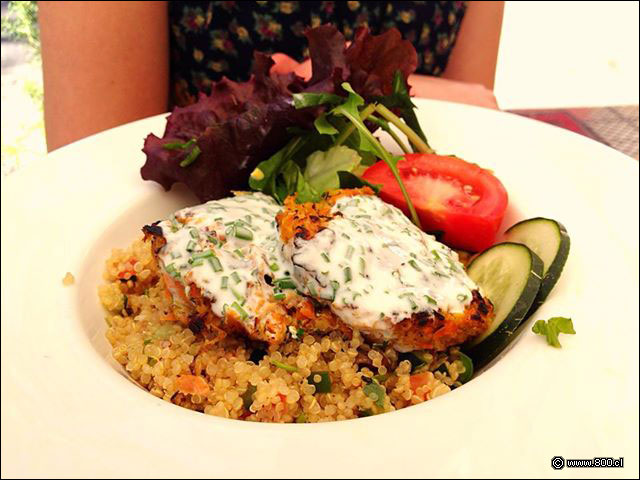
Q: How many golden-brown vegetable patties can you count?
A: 2